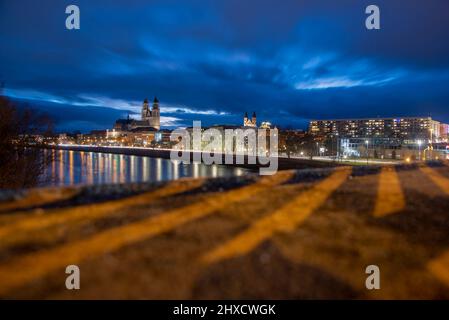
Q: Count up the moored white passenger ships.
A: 0